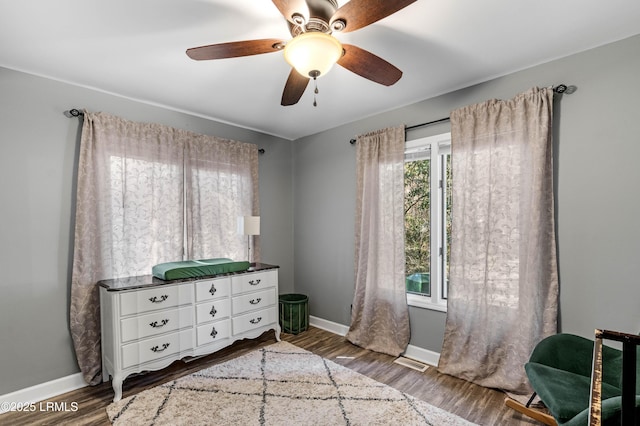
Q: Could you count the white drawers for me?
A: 9